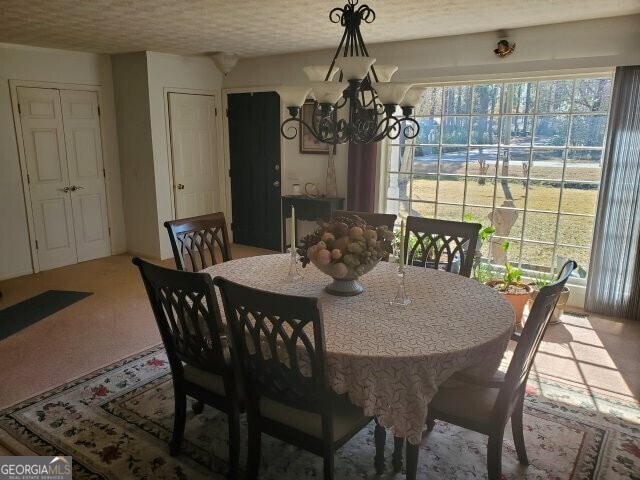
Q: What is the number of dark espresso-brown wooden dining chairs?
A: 6